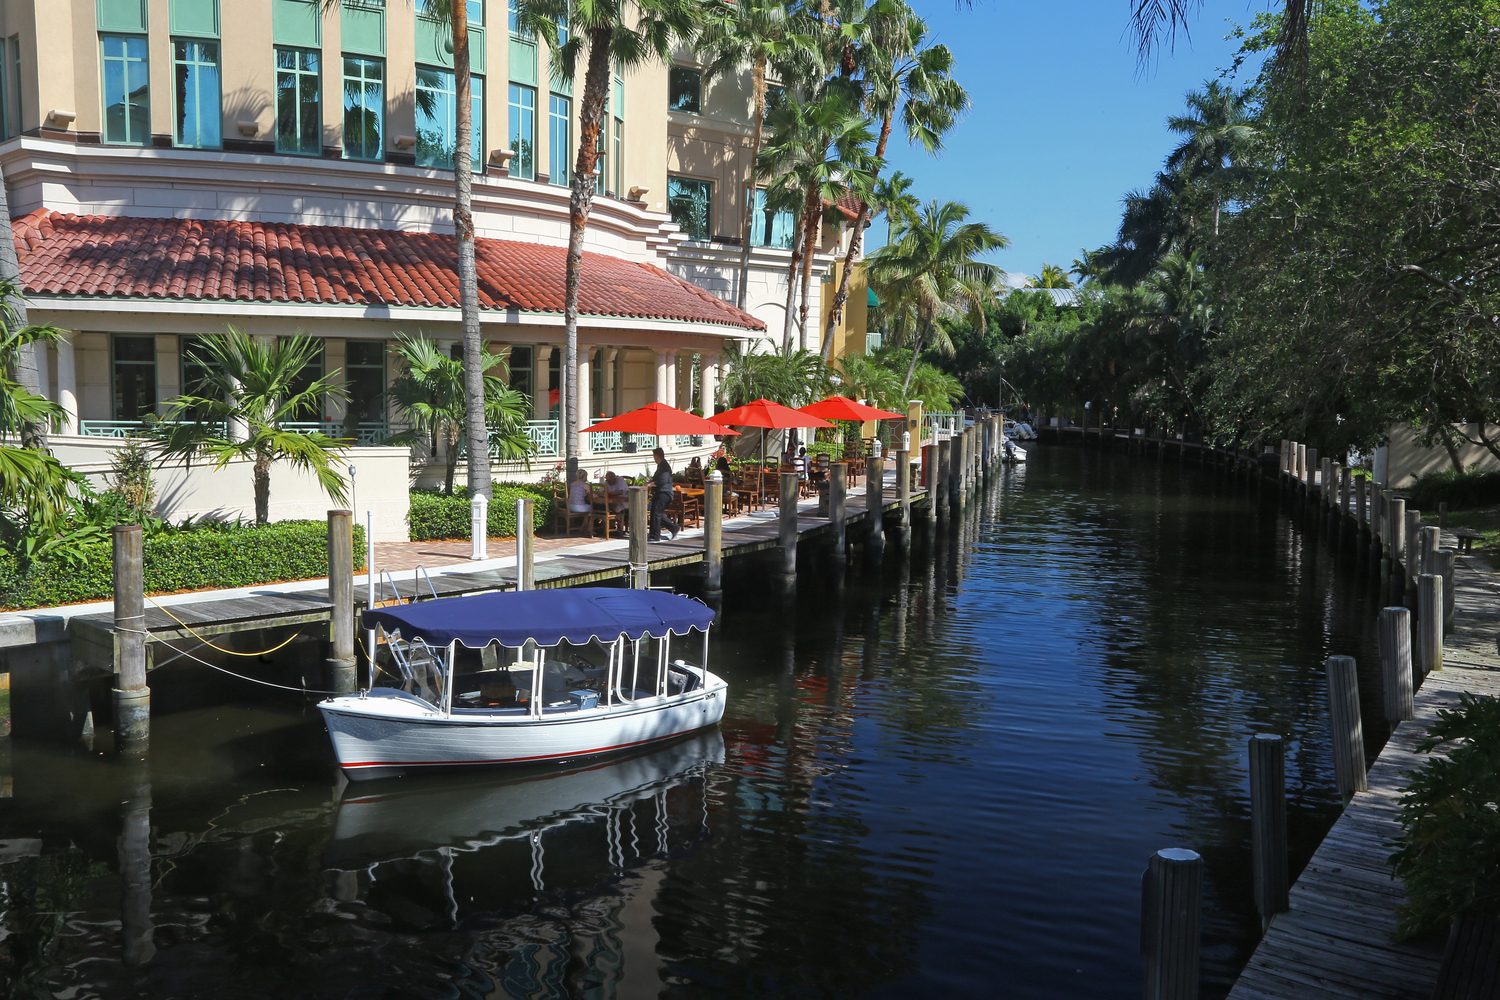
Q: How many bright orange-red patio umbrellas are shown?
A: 3